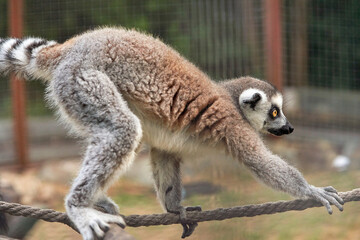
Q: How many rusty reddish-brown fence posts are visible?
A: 2